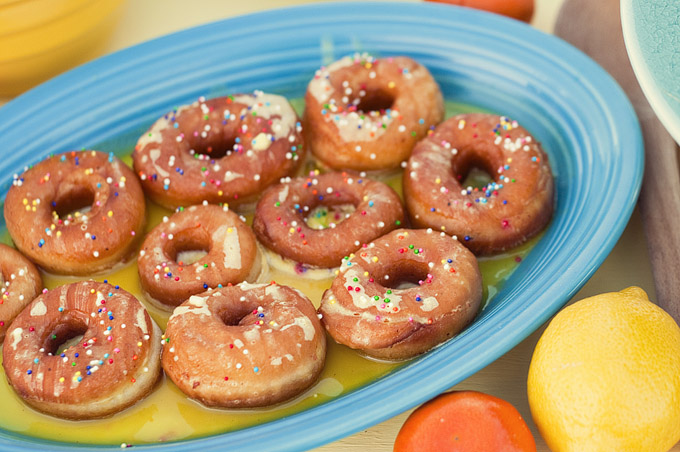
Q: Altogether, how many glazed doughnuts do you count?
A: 10